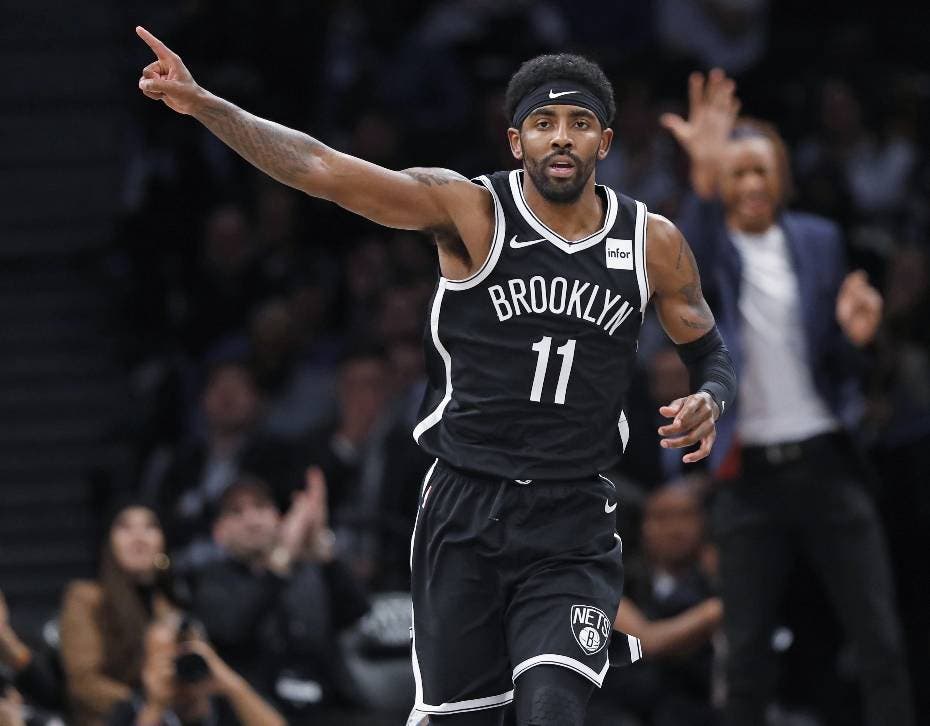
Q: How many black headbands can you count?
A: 1